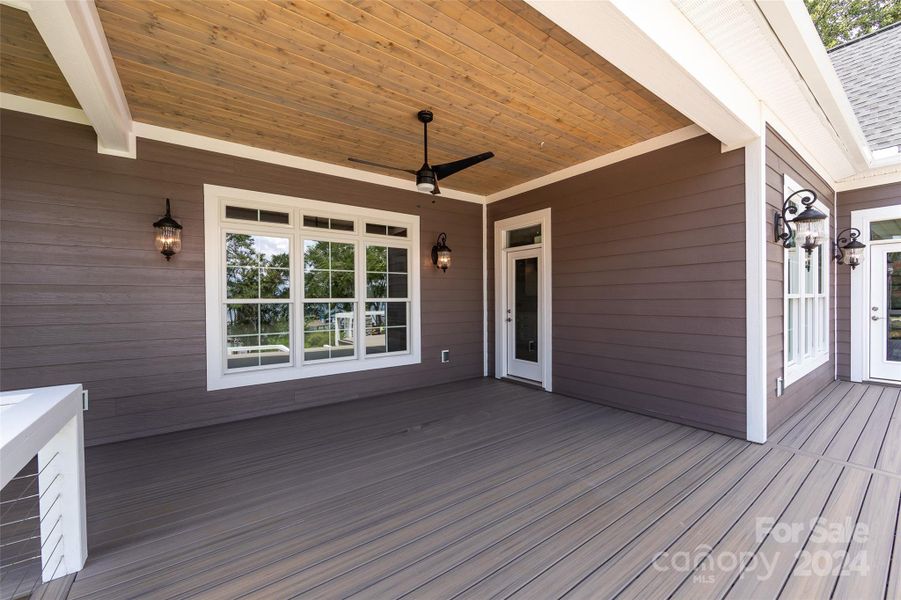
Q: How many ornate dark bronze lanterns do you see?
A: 4